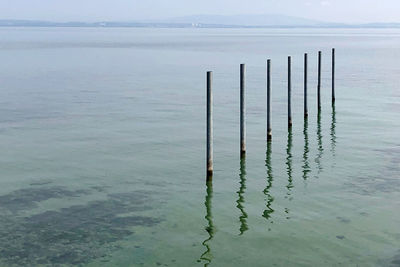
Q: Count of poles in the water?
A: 7